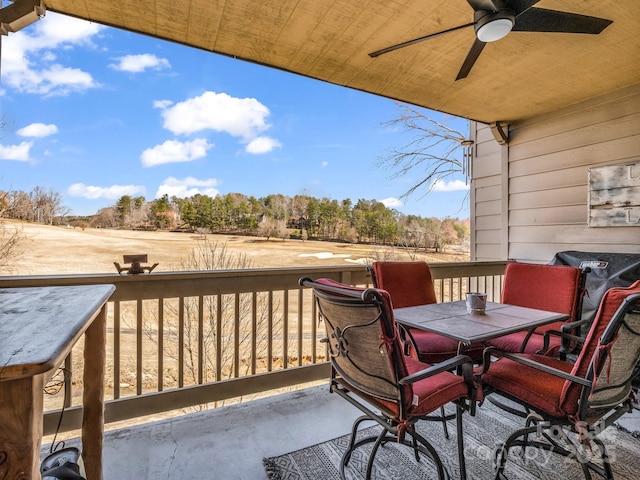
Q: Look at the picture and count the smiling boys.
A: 0